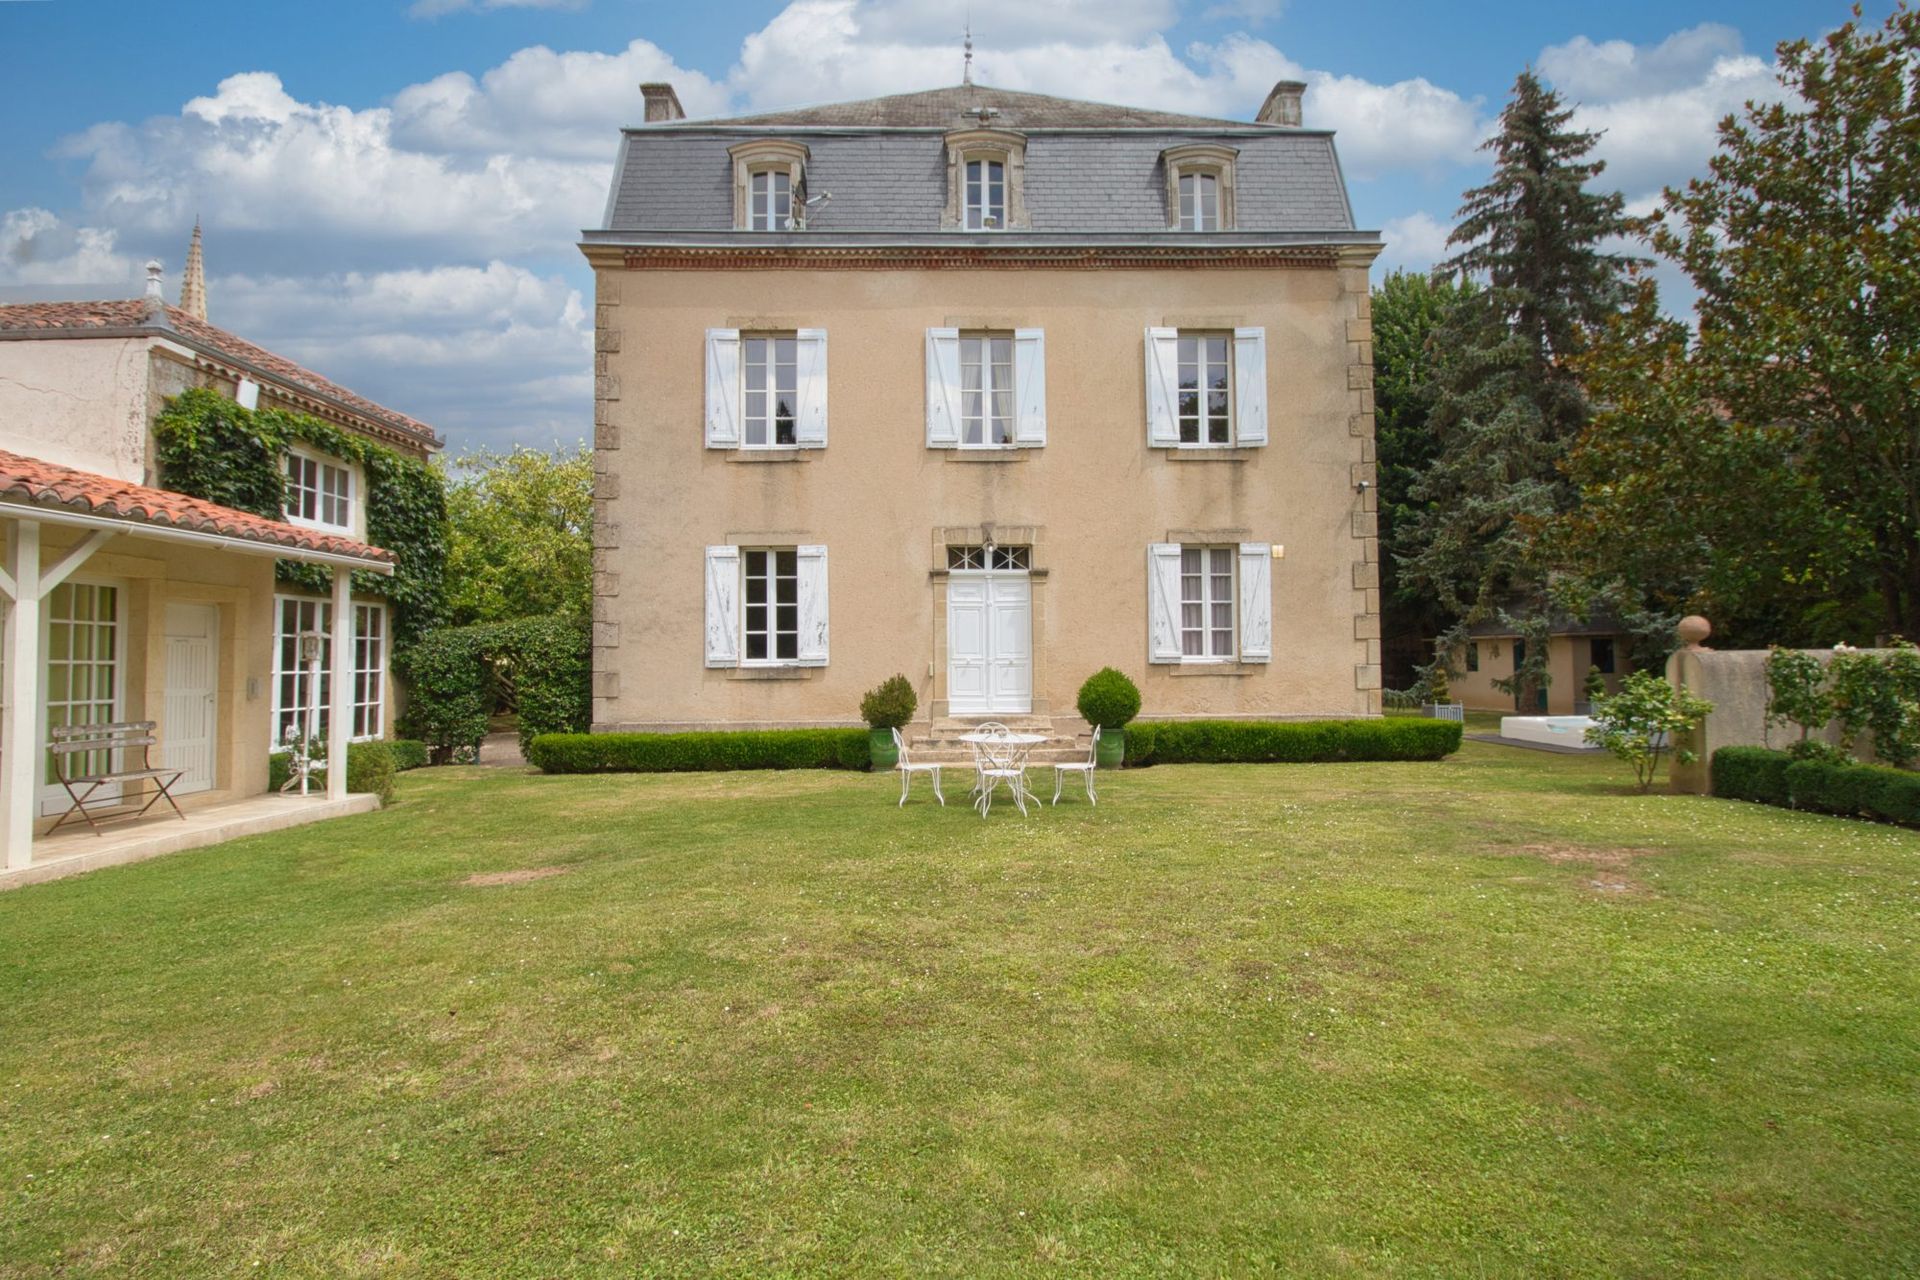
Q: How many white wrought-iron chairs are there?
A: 4